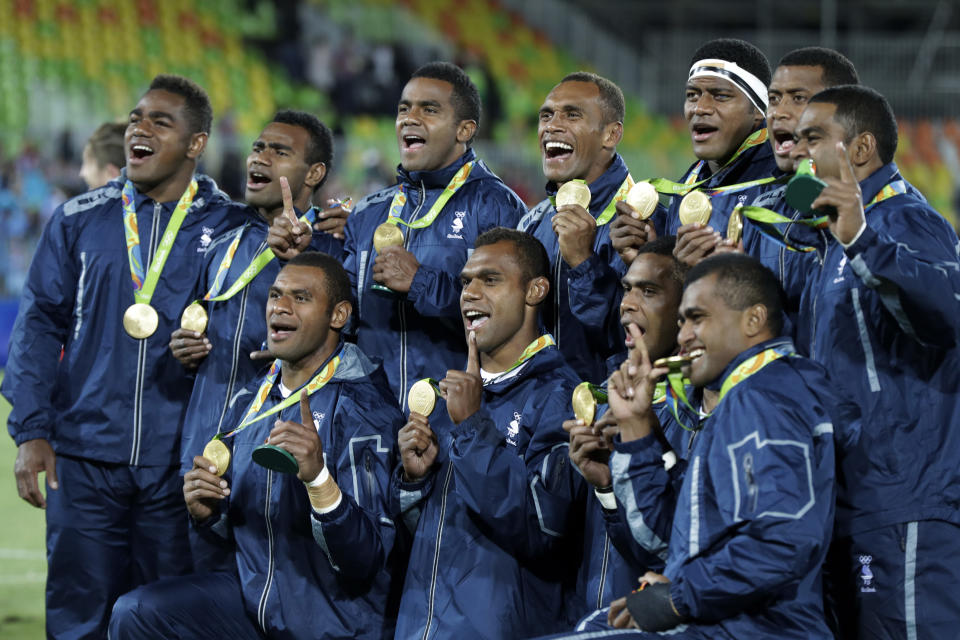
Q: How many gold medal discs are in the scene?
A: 11